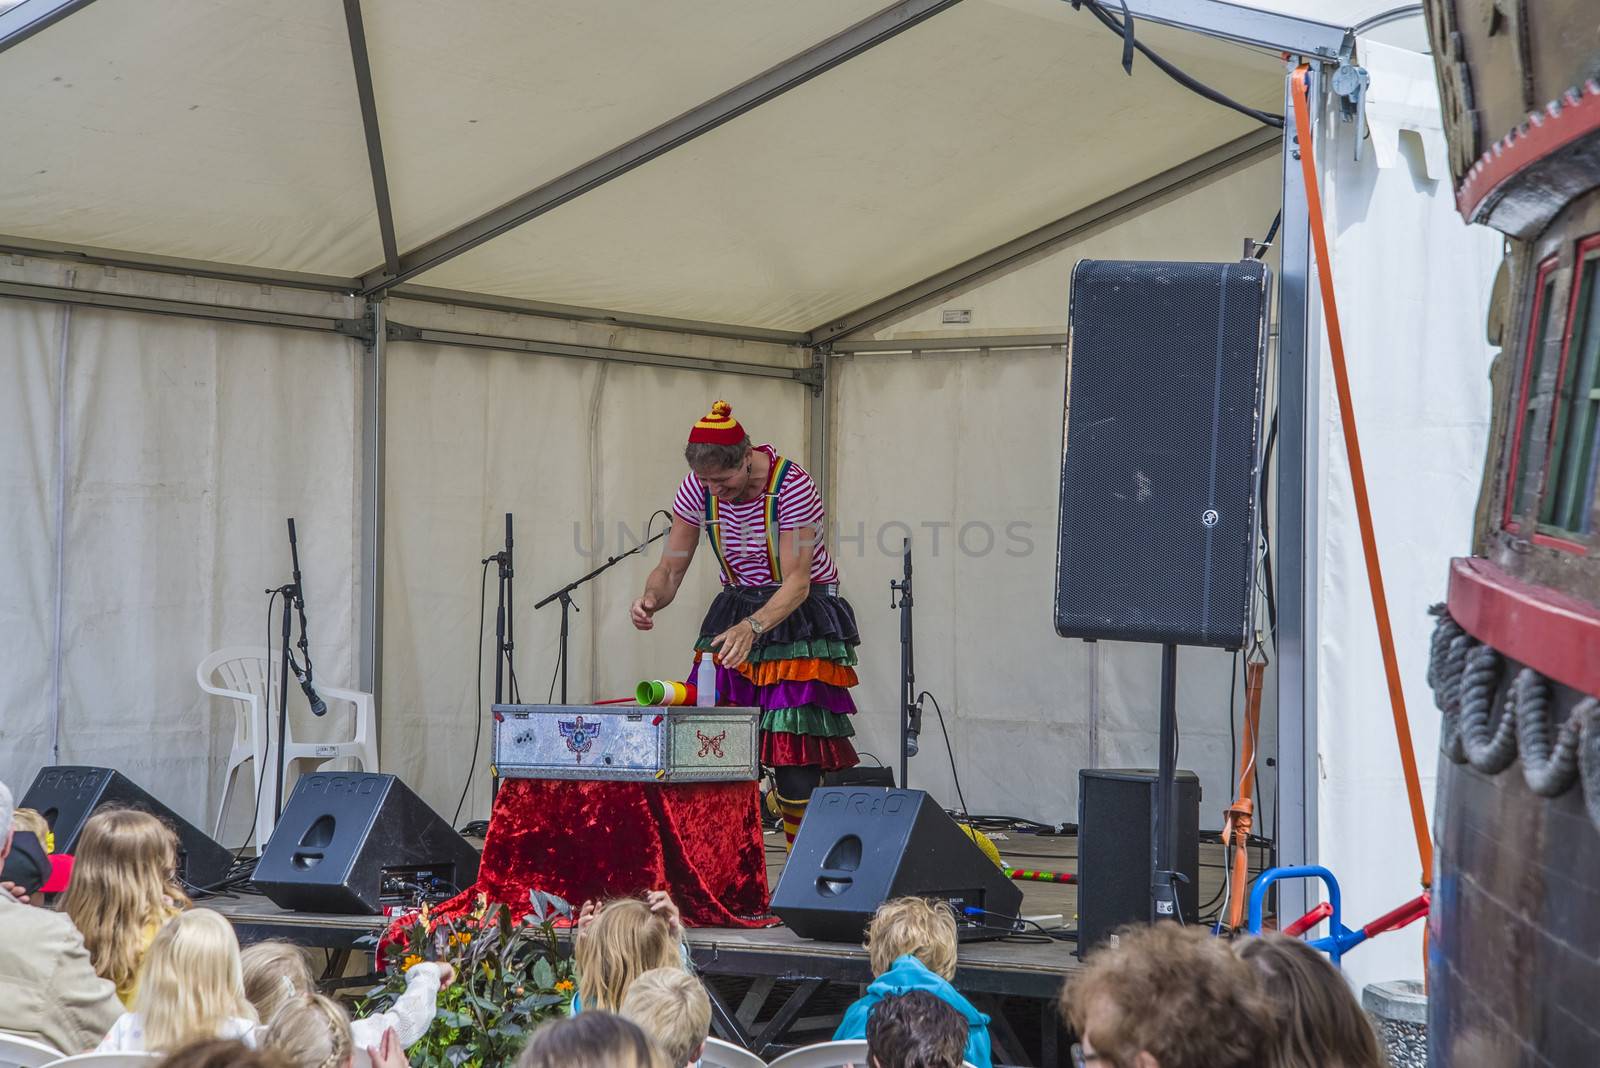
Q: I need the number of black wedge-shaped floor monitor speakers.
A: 3